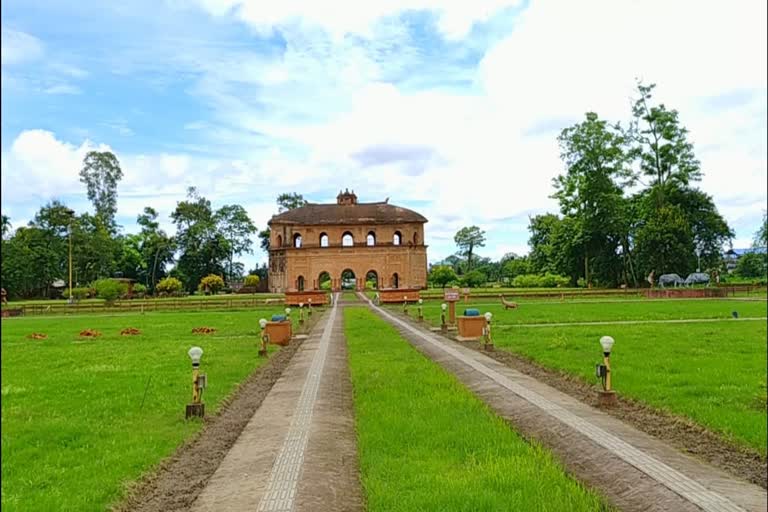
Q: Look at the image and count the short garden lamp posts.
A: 10